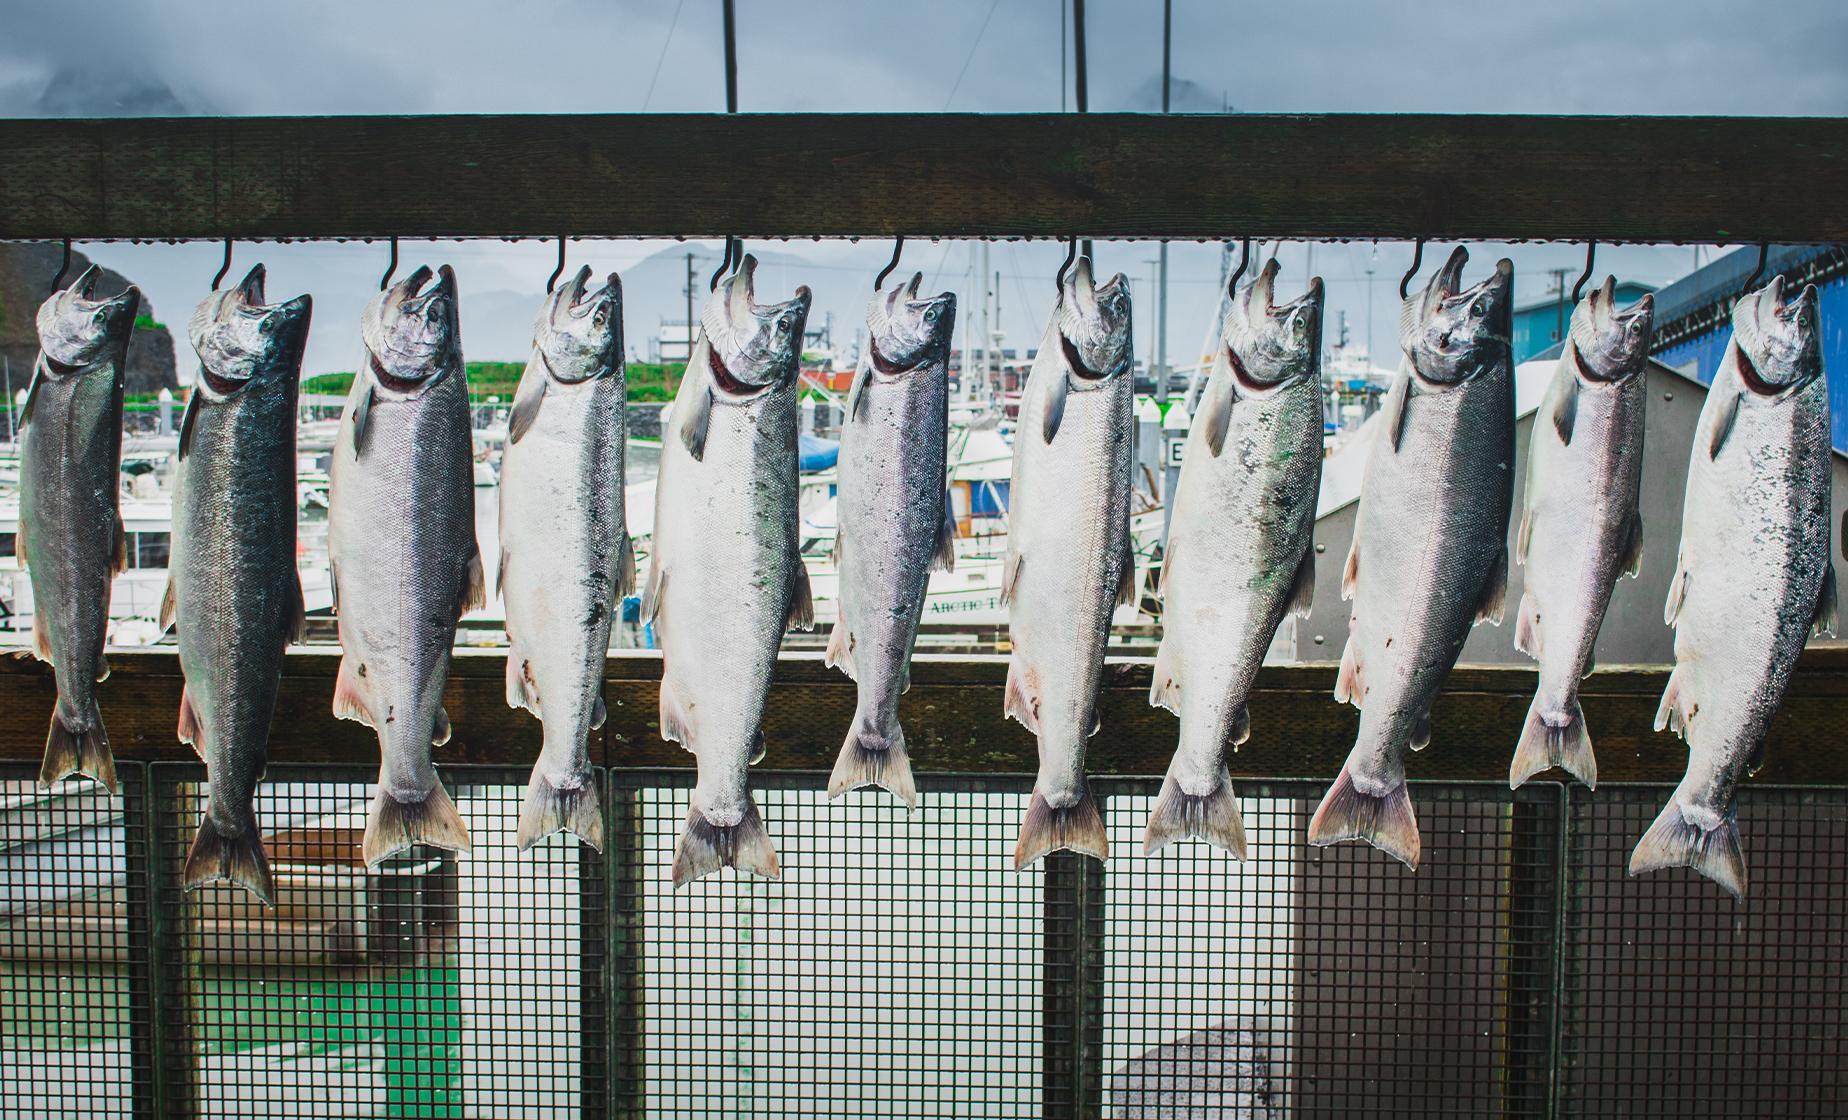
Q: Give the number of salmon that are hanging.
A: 11